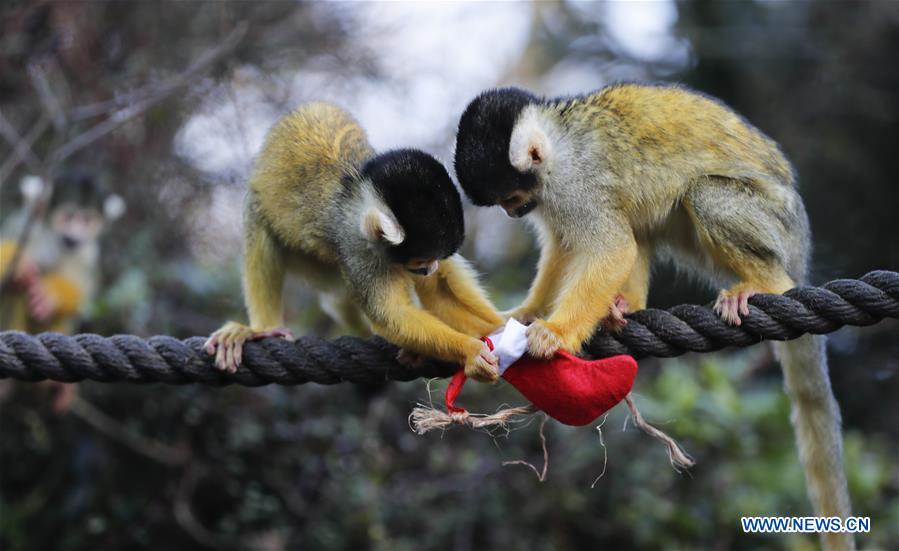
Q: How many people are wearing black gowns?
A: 0